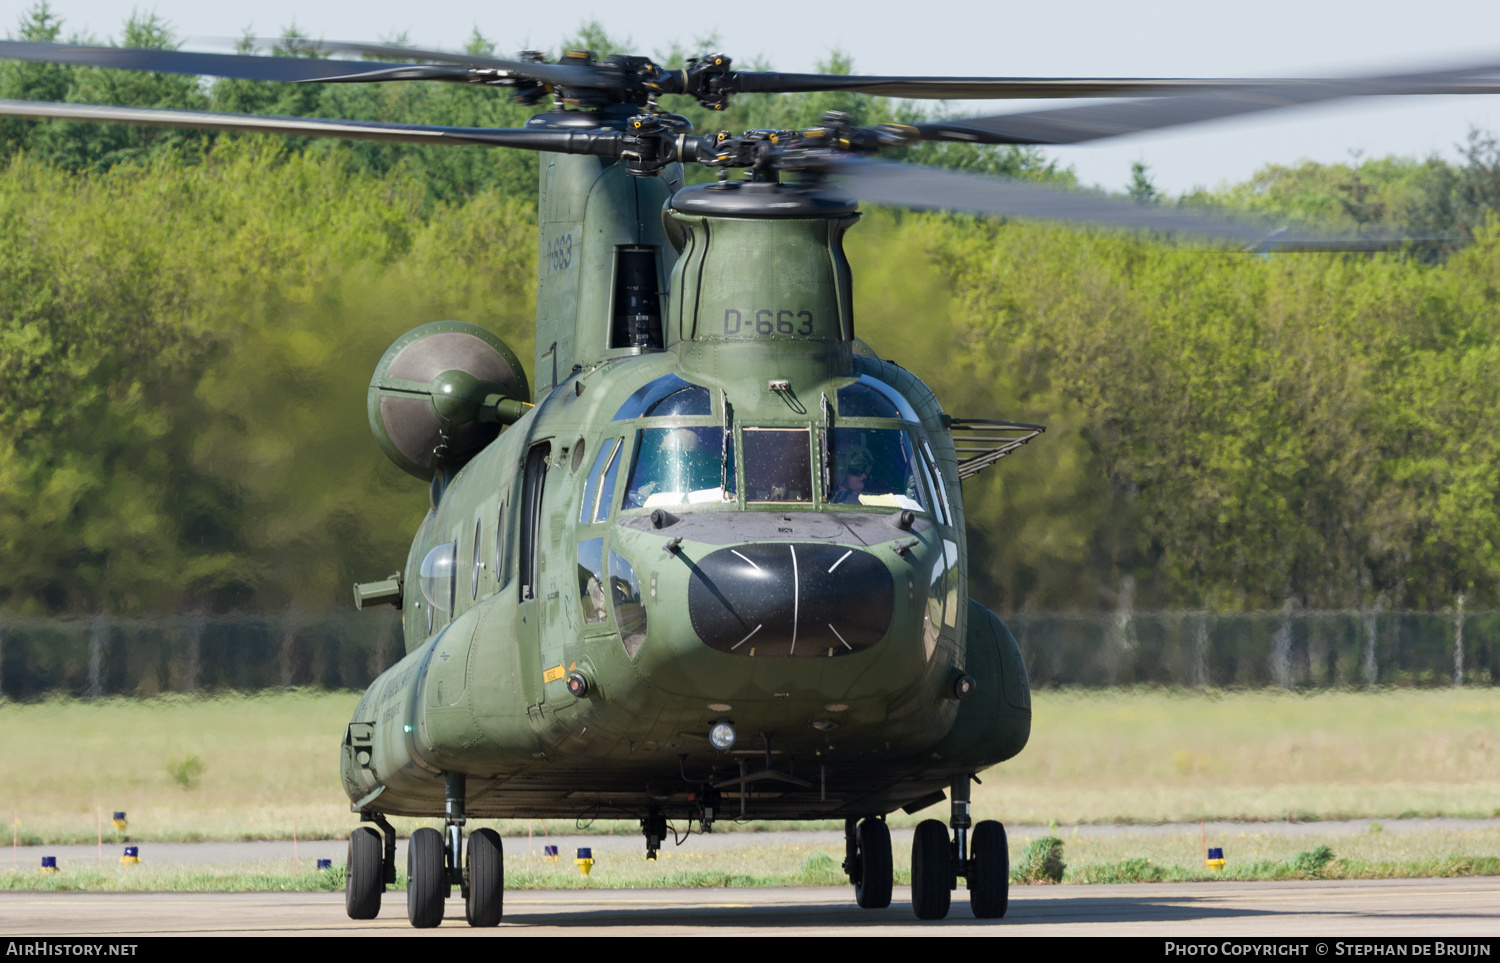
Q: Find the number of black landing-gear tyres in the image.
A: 6